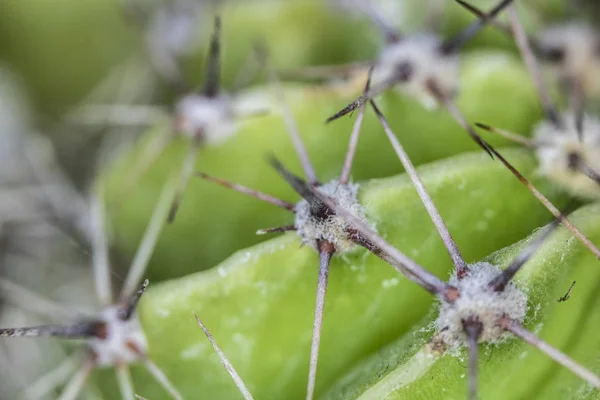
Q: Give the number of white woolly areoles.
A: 7